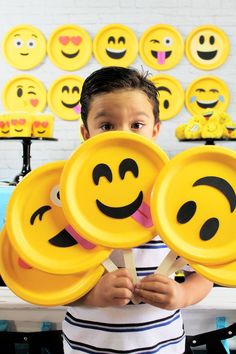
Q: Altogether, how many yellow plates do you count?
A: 14